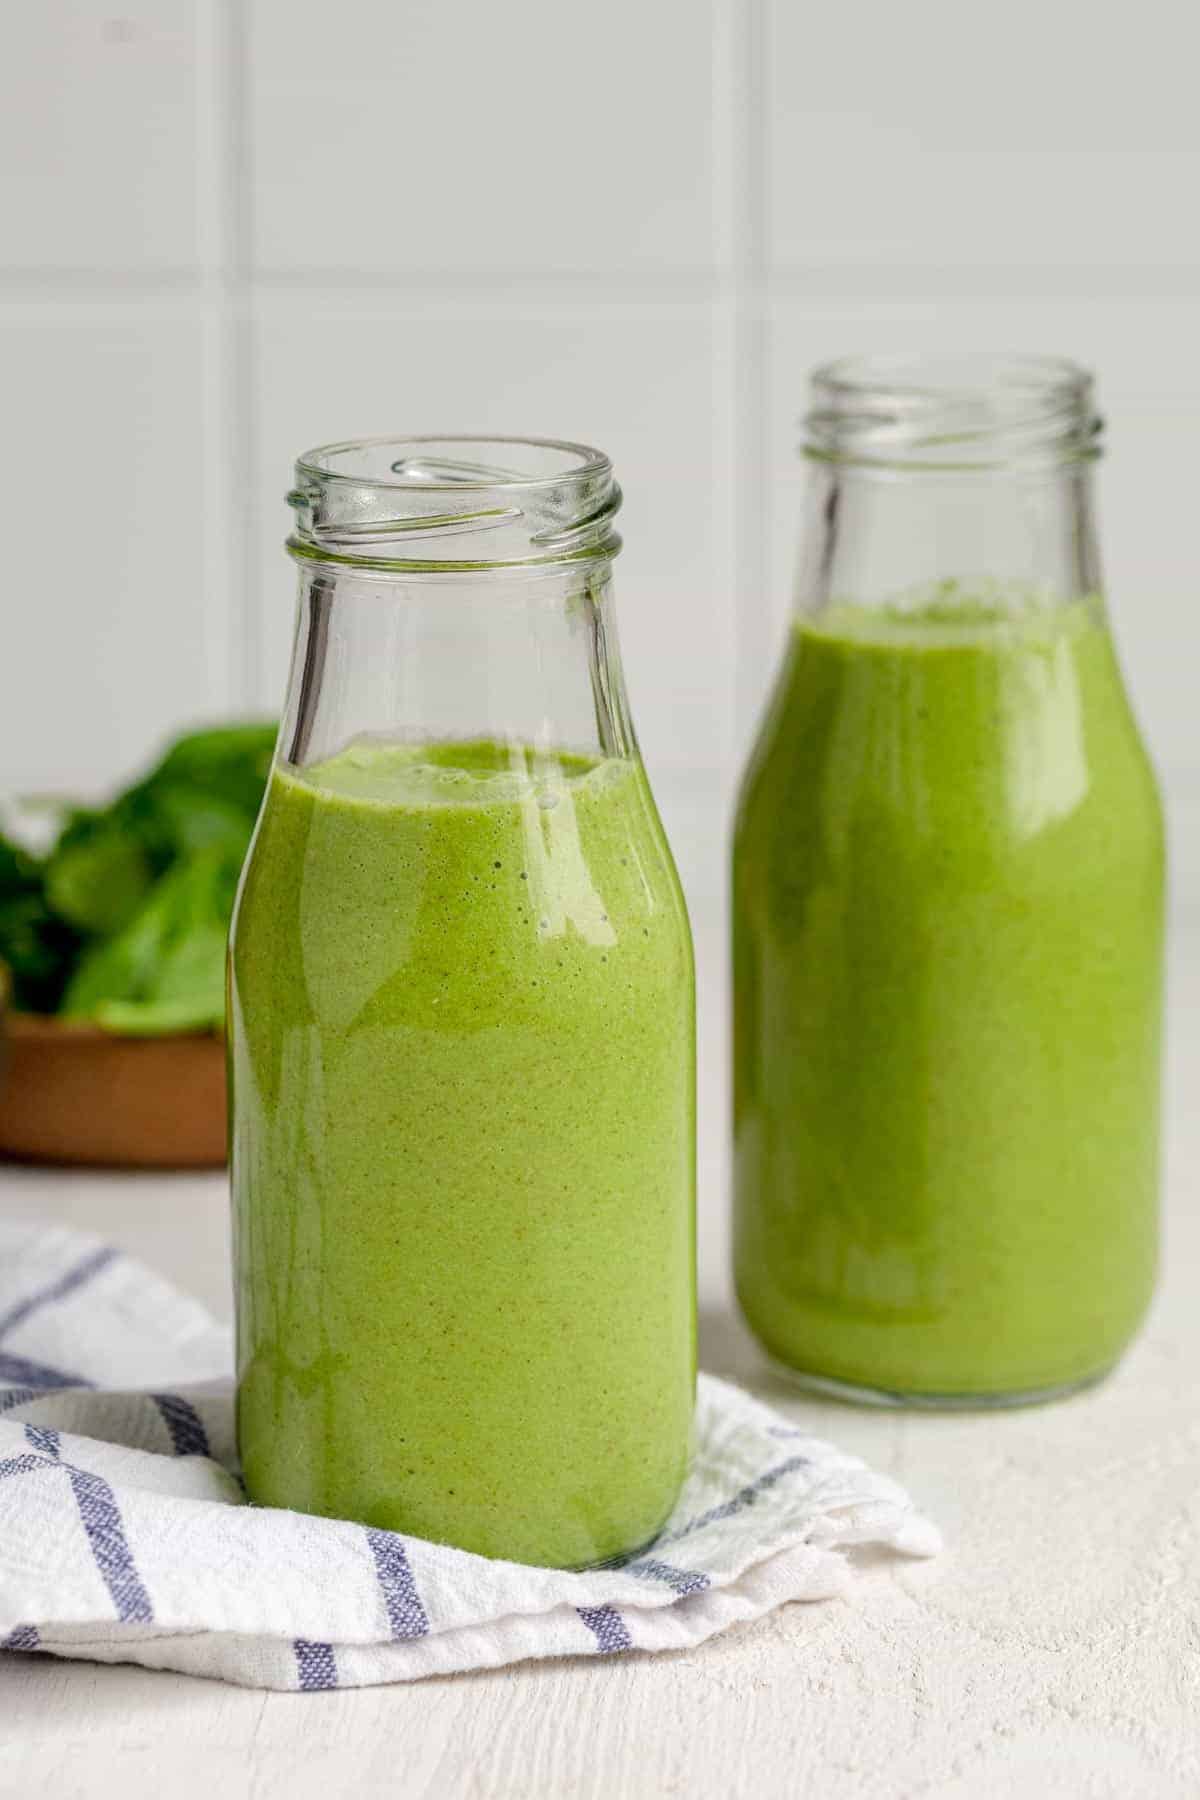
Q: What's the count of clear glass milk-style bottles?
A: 2